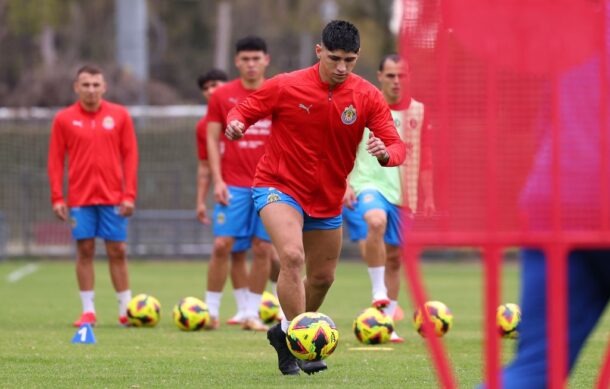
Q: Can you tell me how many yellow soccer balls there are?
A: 7